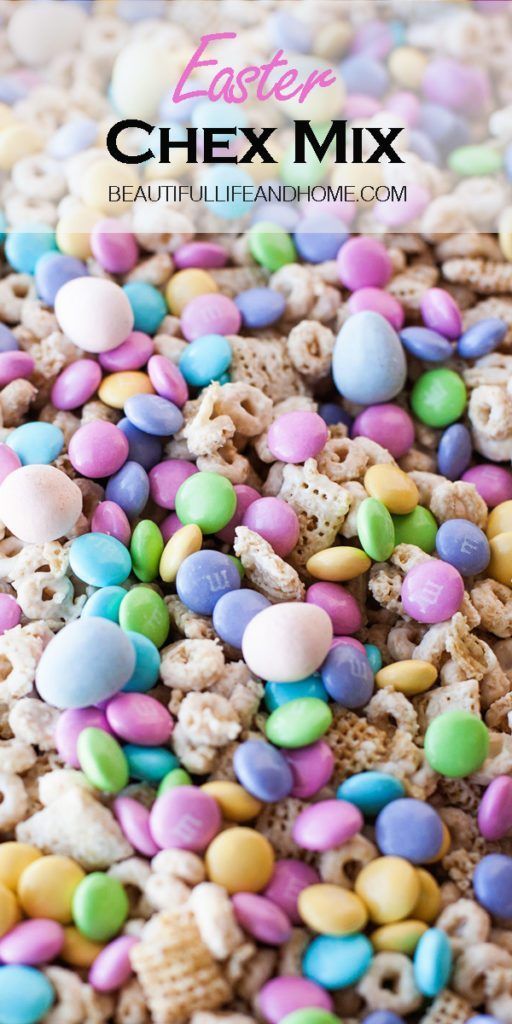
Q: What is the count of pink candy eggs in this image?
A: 3